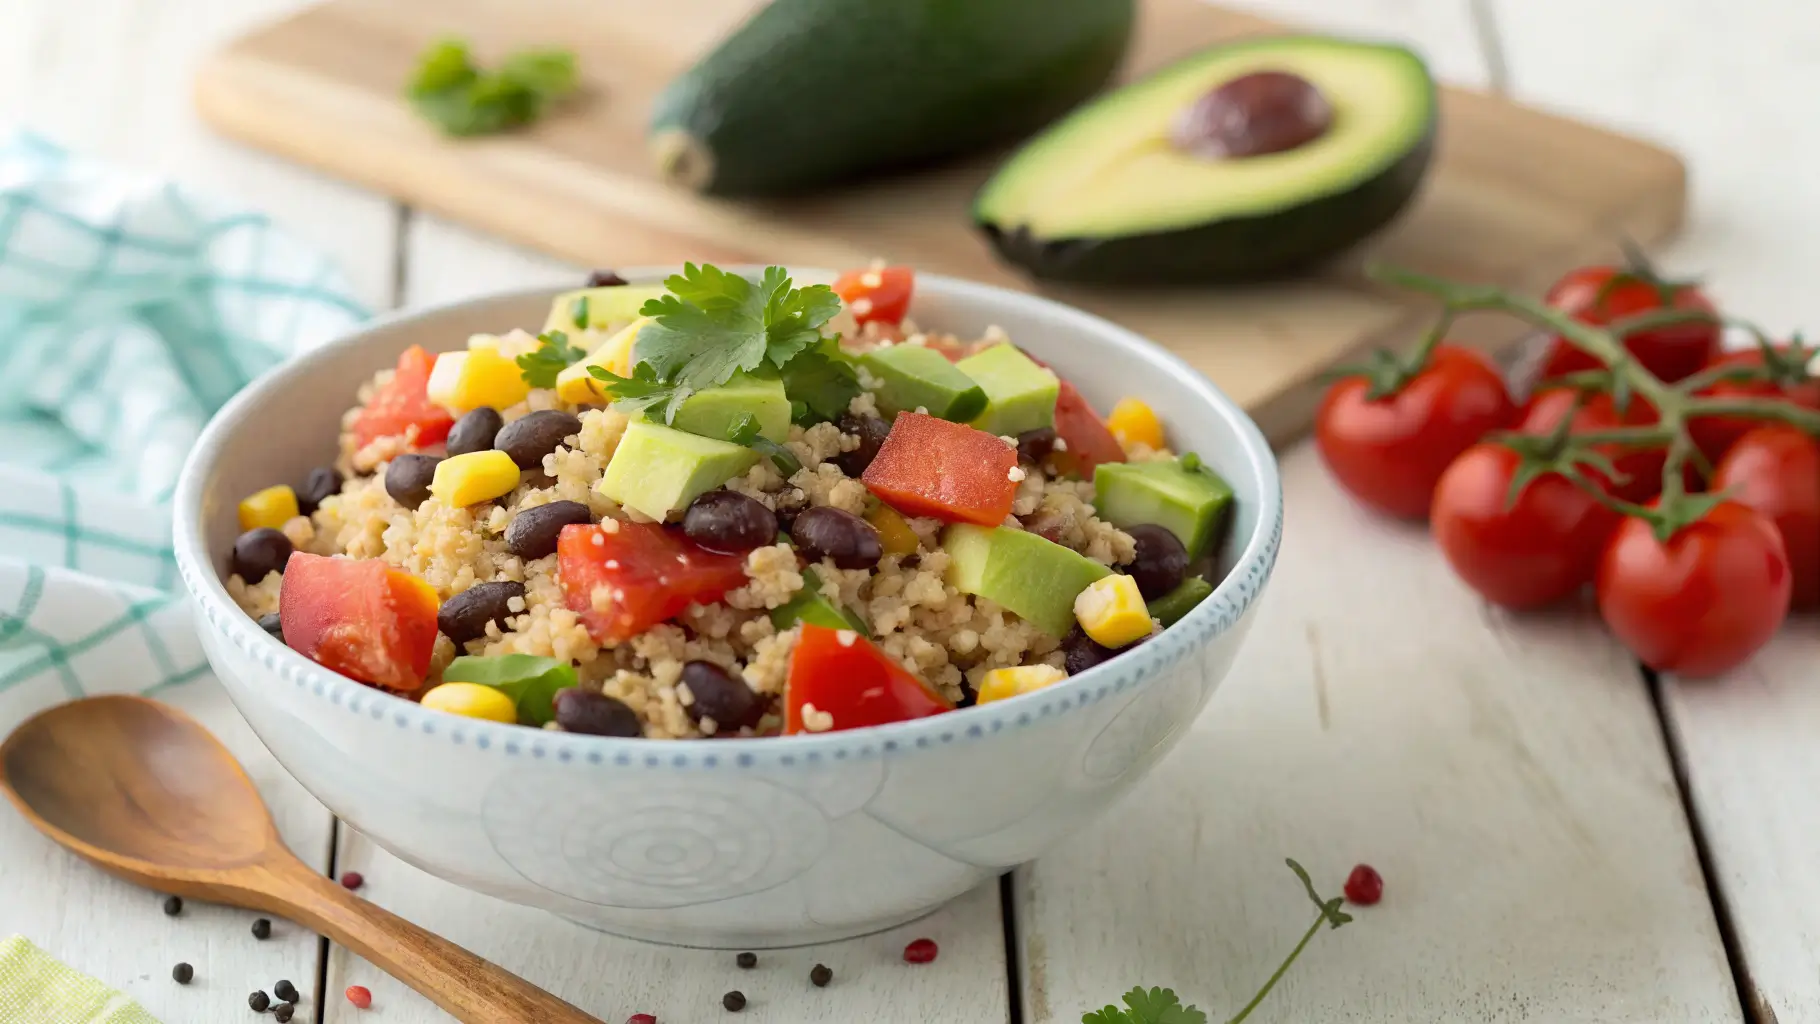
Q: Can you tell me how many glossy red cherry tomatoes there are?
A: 7